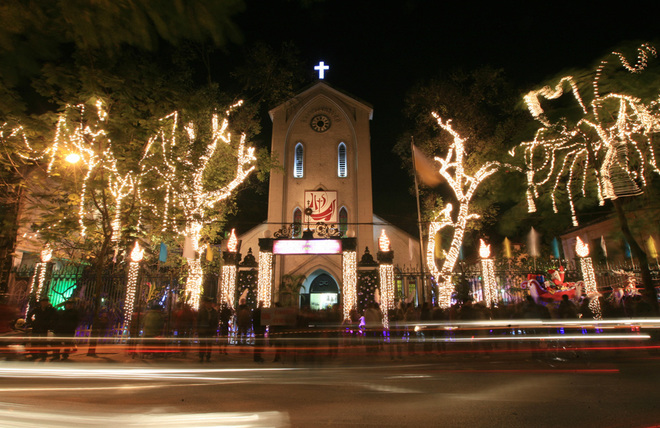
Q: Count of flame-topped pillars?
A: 6